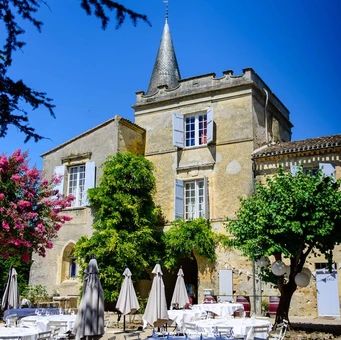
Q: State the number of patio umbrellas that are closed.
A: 5